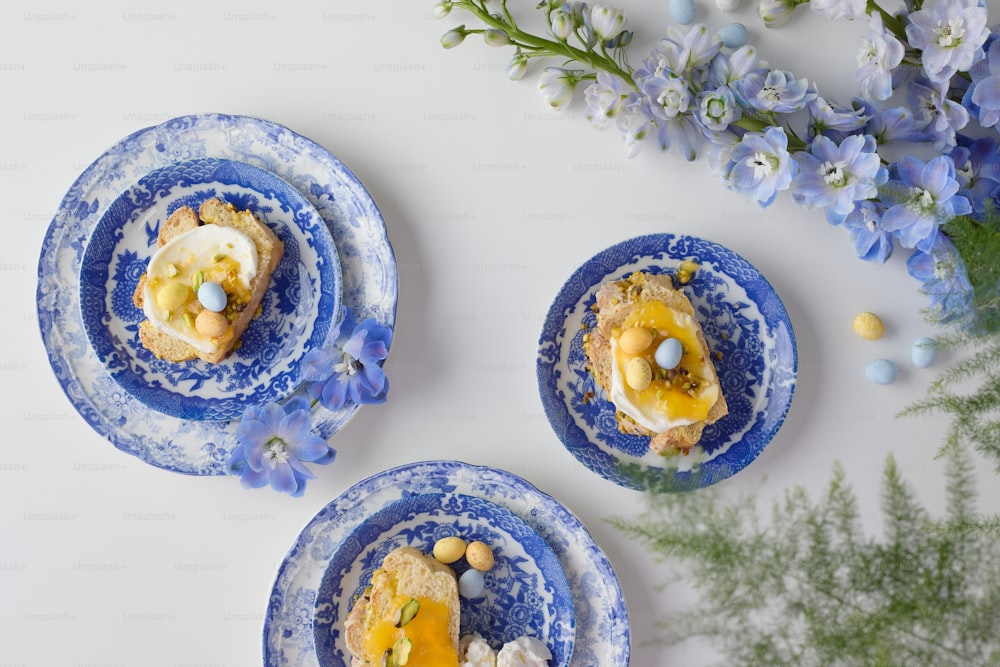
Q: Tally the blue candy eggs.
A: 7